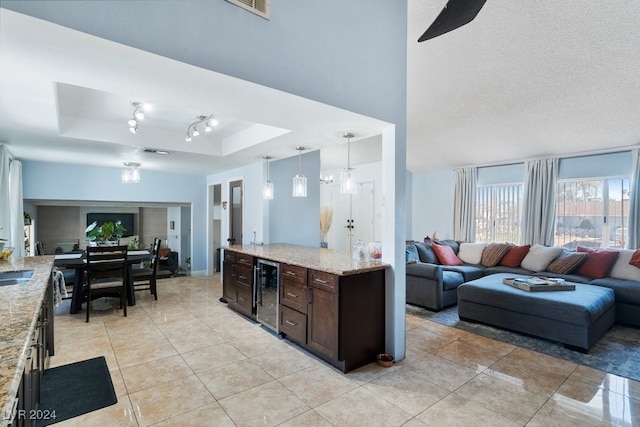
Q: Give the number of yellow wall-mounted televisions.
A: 0